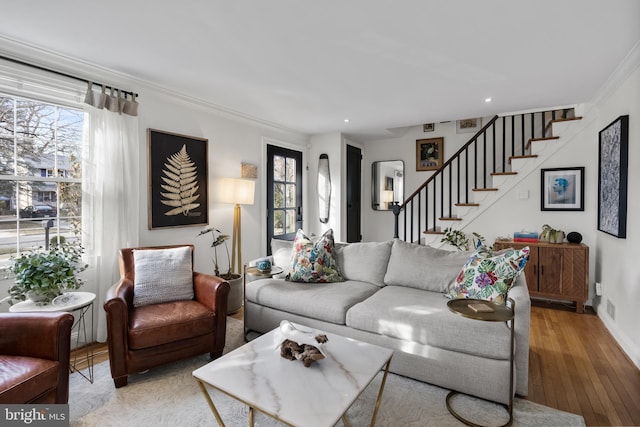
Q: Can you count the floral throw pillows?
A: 2